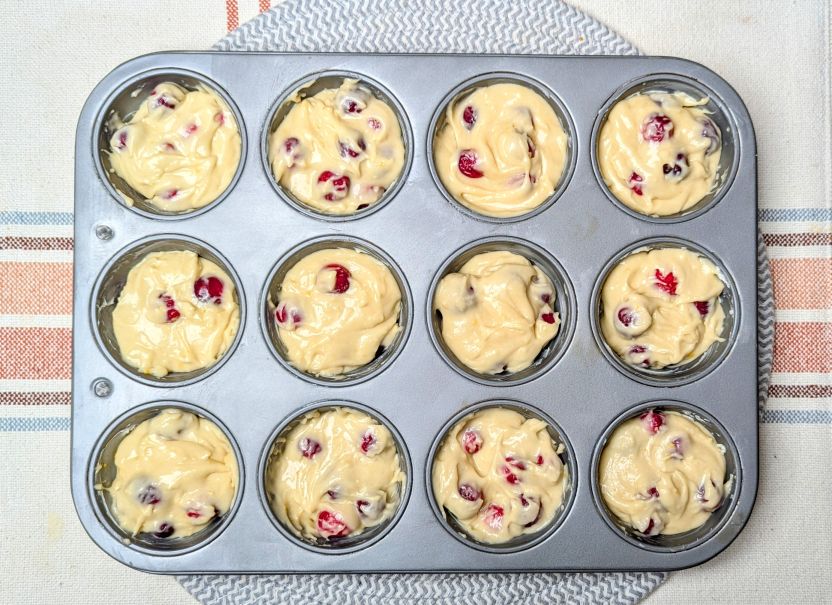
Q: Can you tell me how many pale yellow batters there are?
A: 12